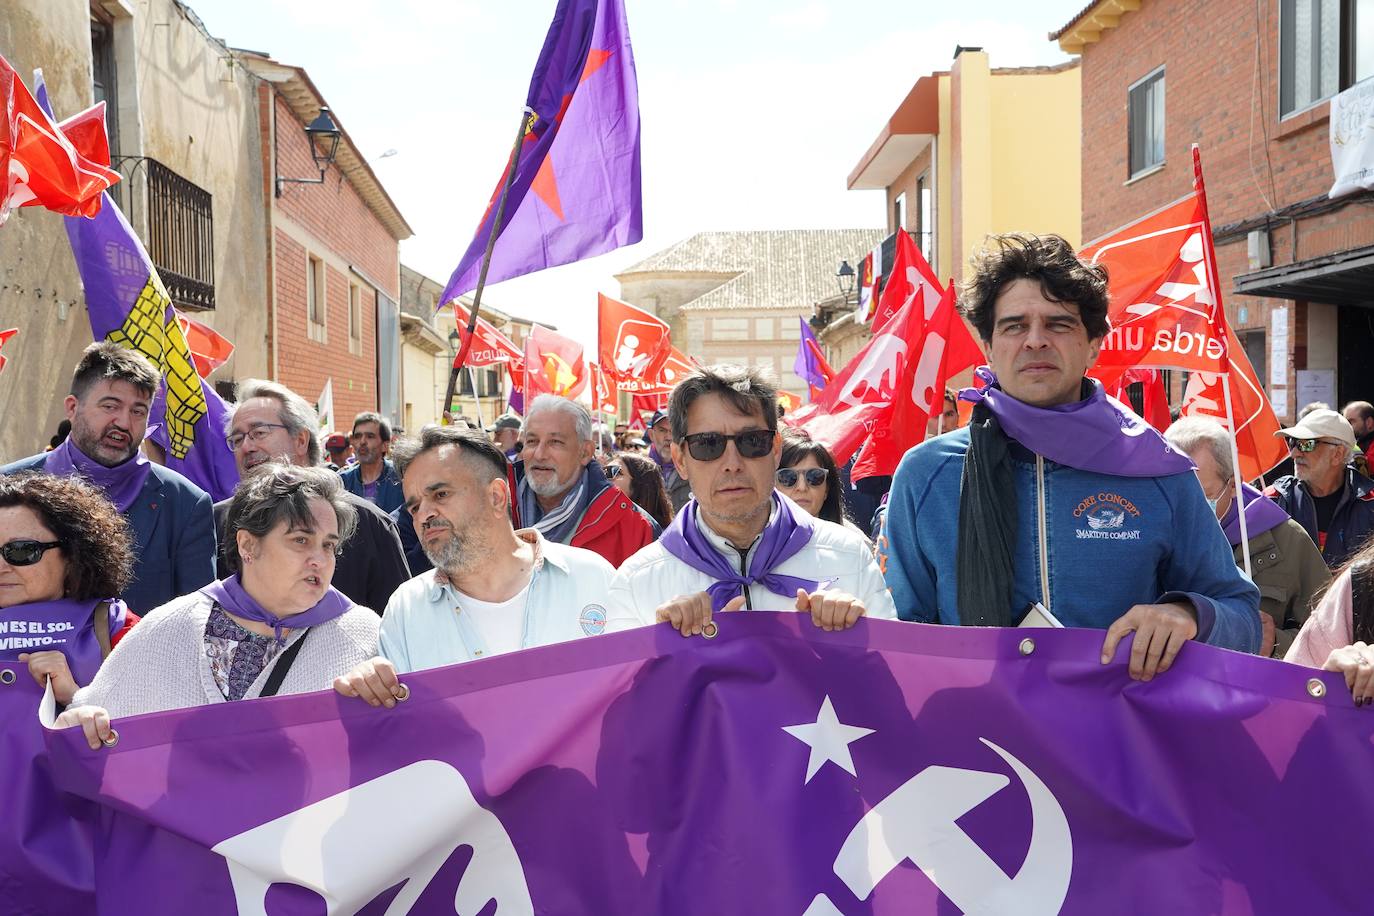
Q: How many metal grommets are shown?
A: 6